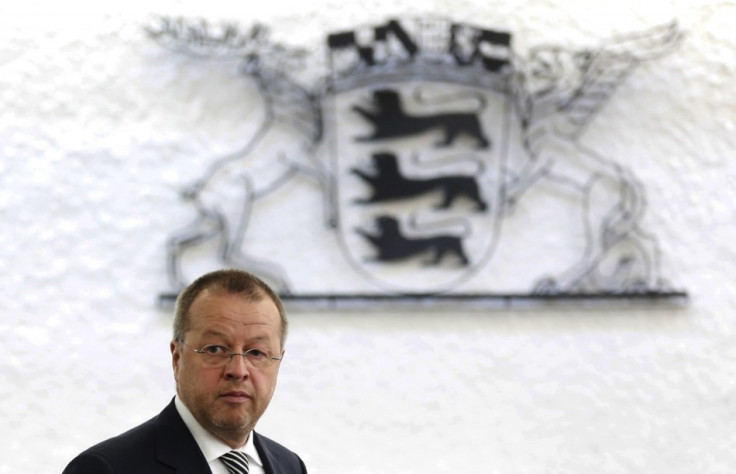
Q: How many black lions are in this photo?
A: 3